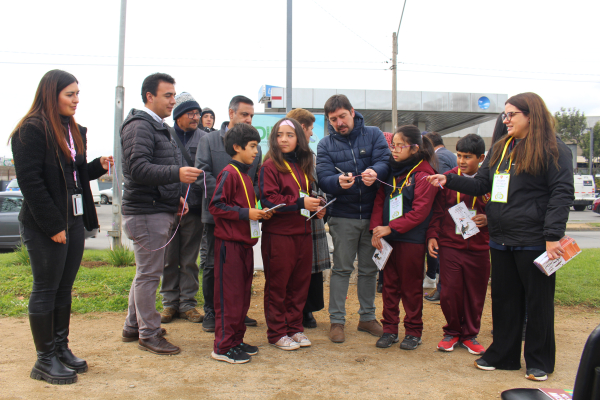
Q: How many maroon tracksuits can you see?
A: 4